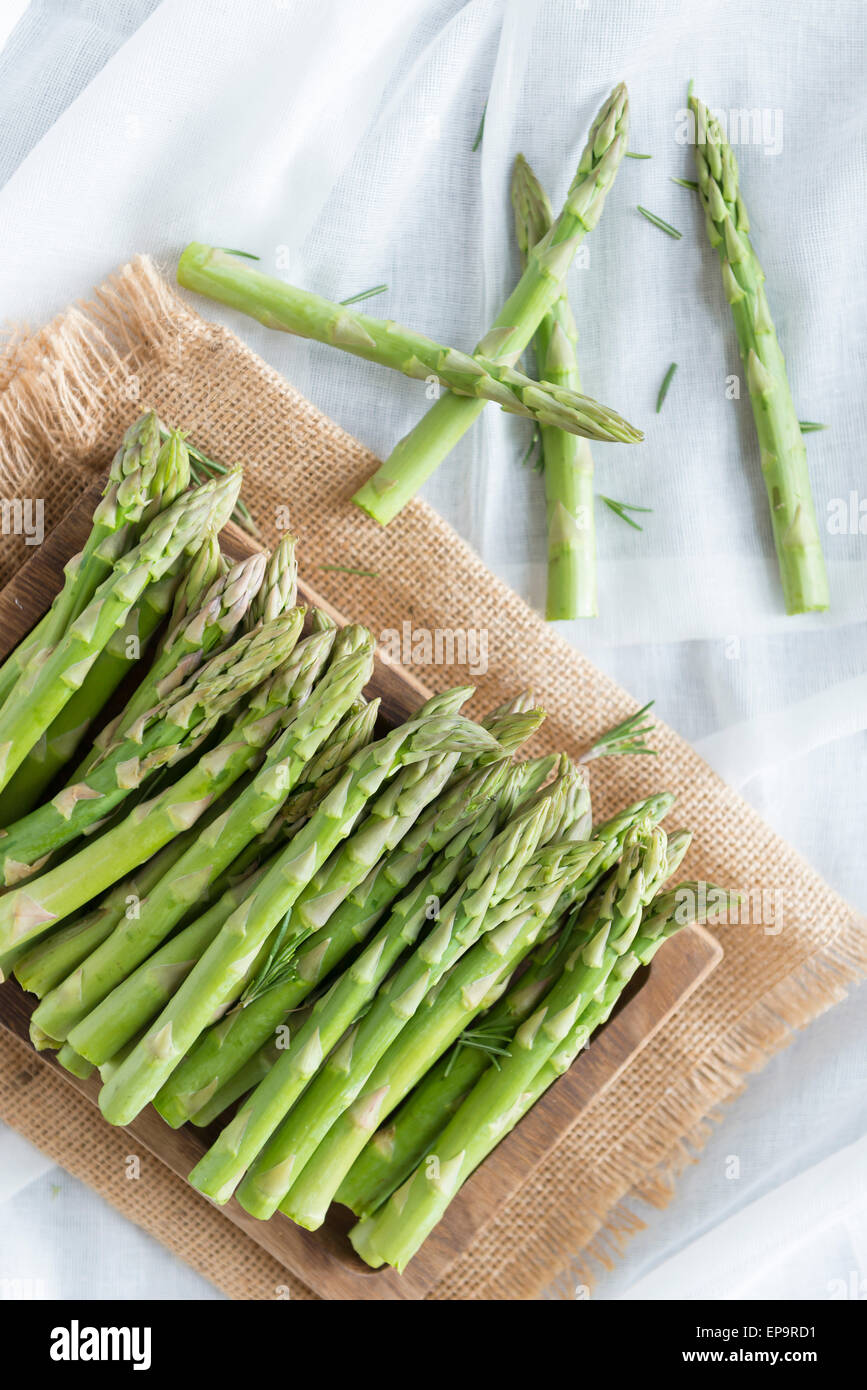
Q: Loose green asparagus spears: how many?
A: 4